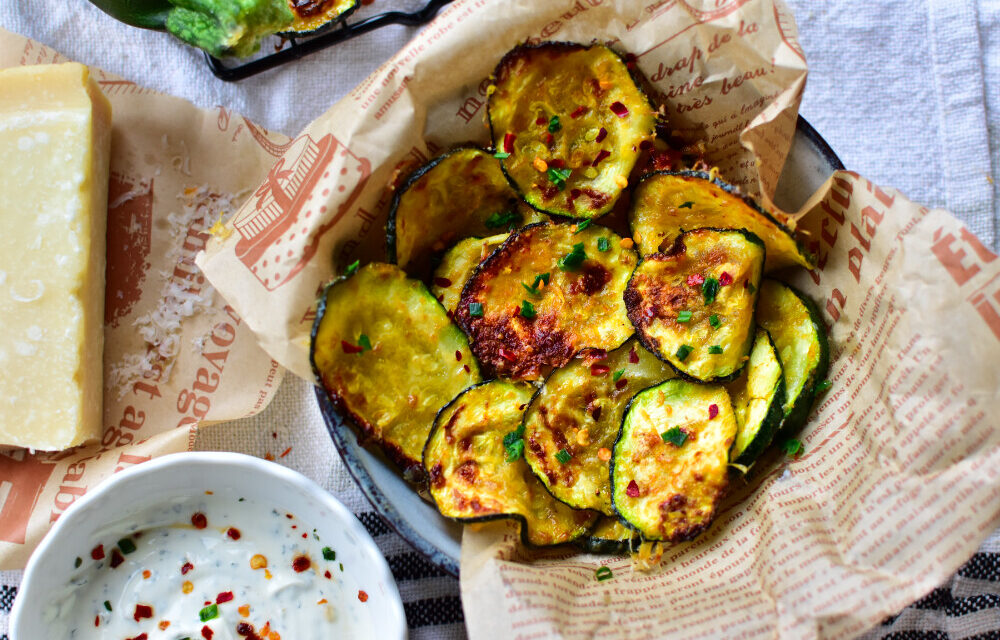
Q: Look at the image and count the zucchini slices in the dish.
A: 13